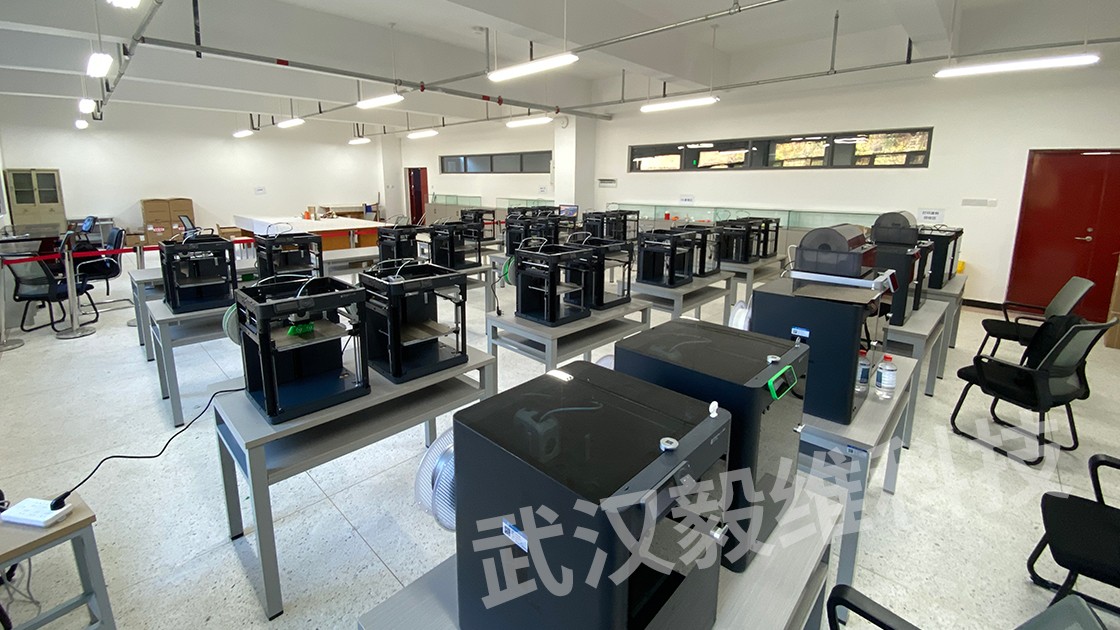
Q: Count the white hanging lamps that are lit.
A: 13